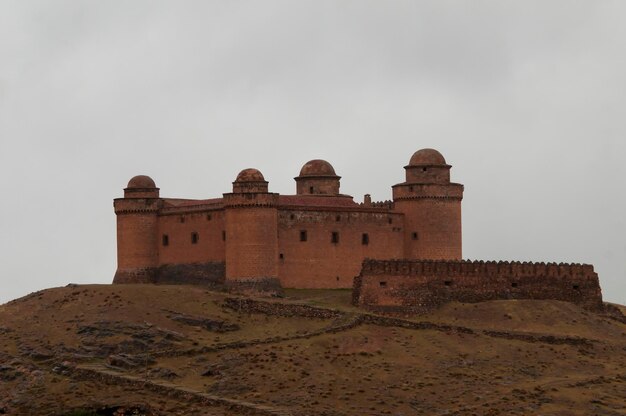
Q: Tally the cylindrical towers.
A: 4